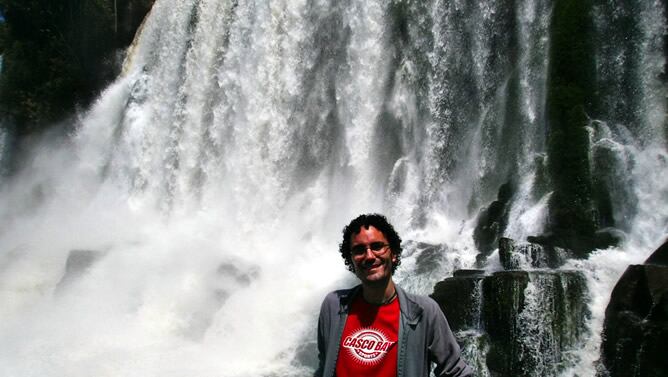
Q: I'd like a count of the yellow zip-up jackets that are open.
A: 0